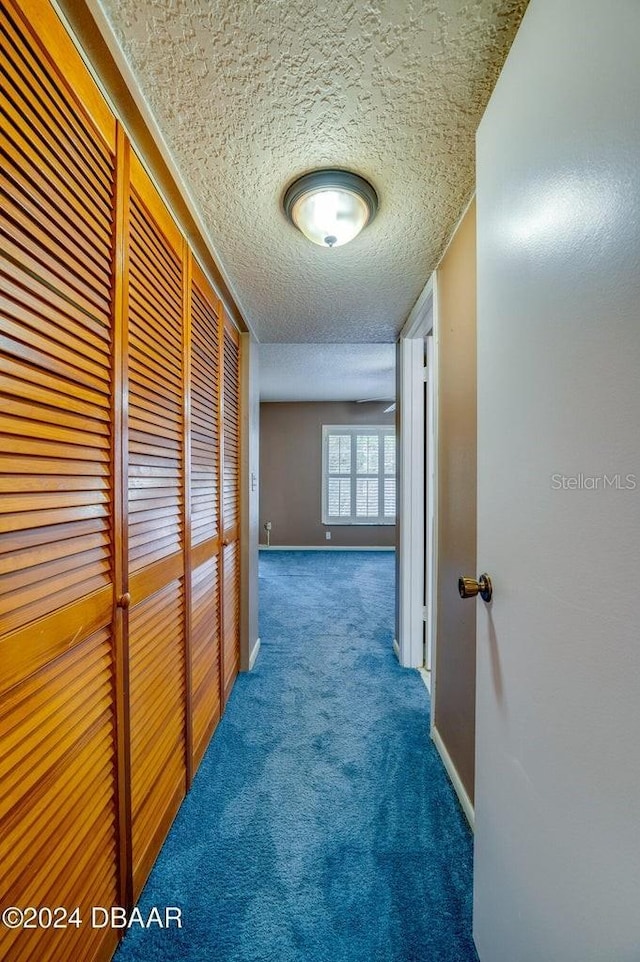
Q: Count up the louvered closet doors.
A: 4